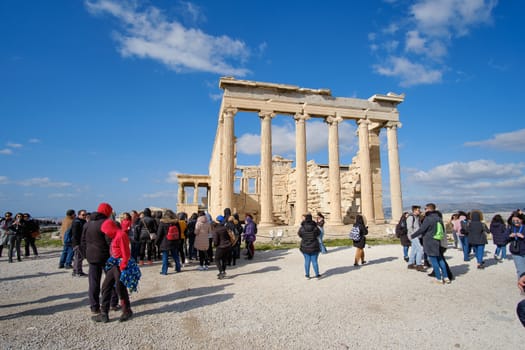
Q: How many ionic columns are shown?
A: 6